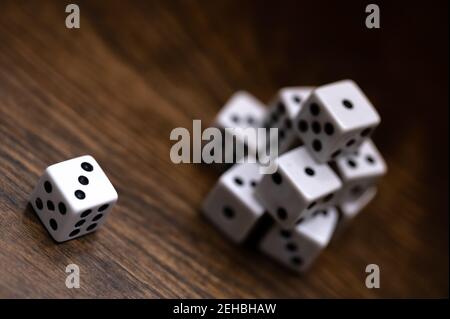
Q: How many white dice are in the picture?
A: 9